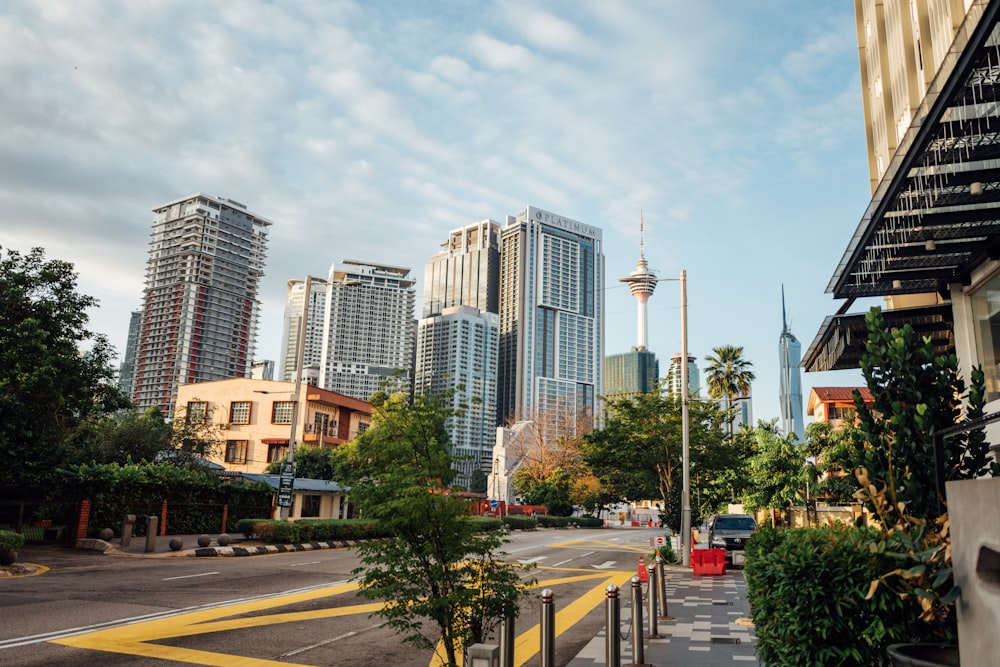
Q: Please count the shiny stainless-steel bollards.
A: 6